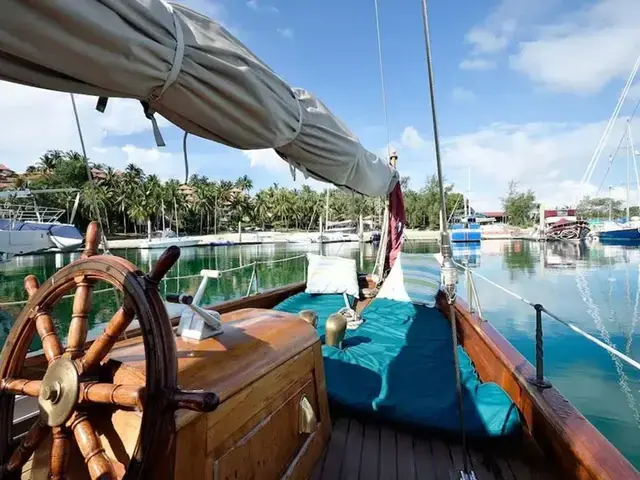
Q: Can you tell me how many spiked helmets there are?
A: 0